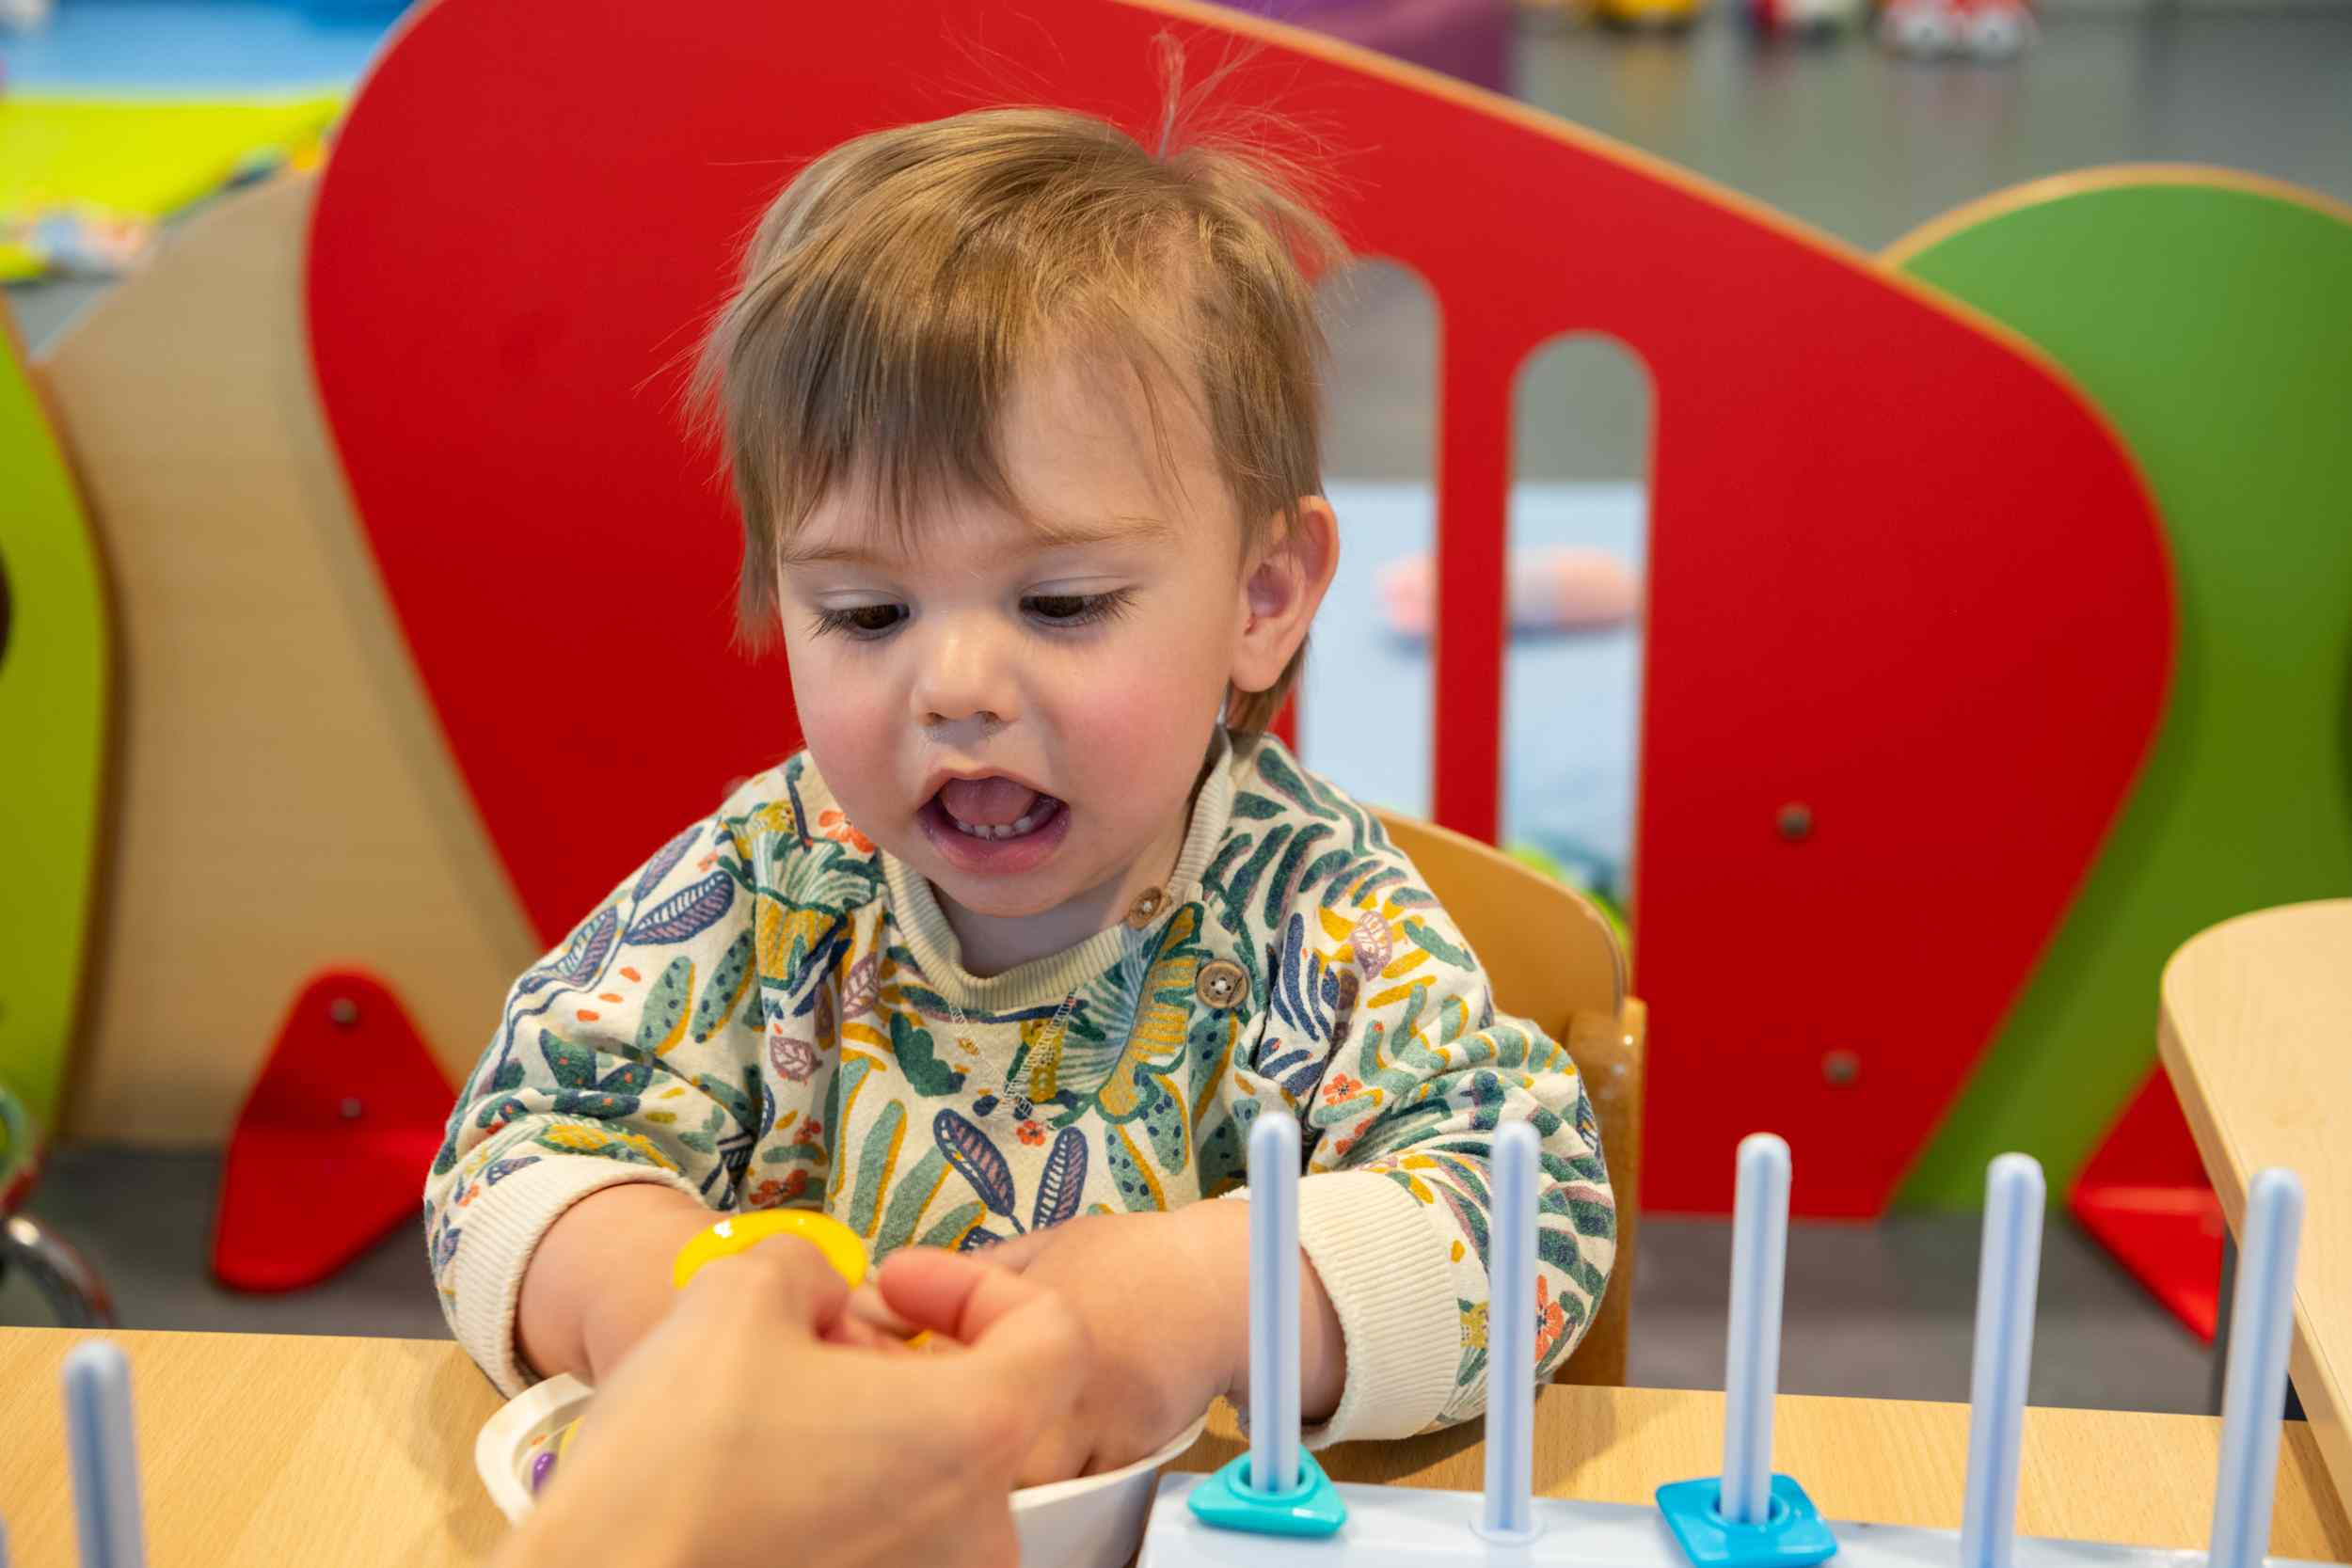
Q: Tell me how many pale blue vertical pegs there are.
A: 6